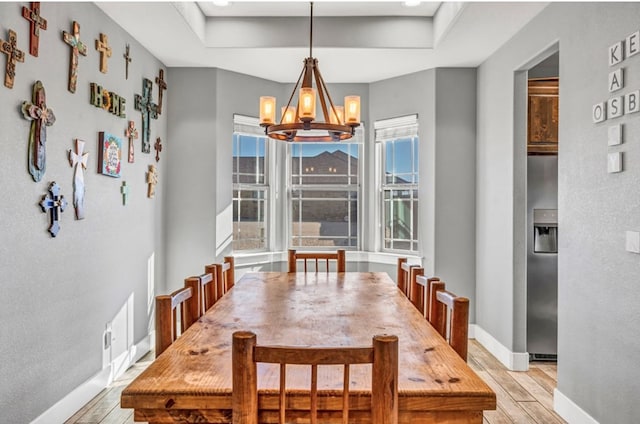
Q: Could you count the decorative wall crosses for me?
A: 14